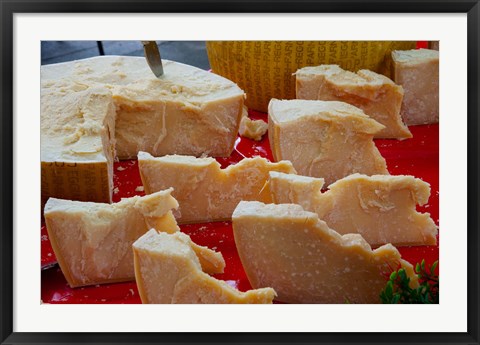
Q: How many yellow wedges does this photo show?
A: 8